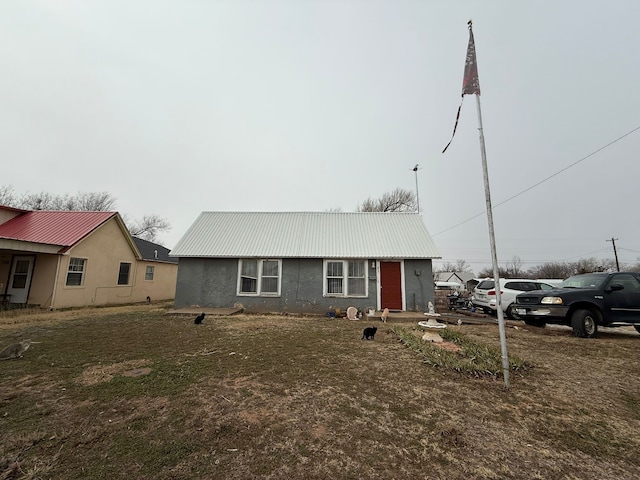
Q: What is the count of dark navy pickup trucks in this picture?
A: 1